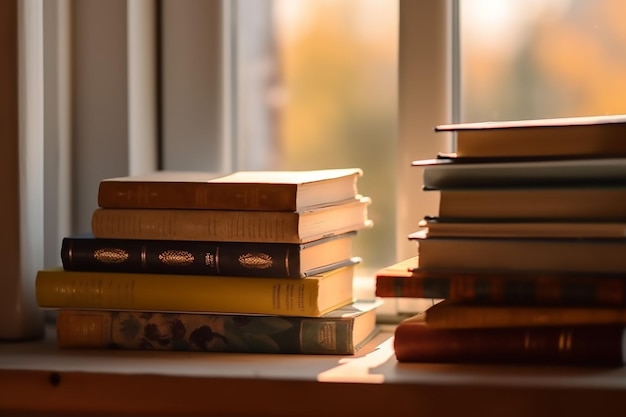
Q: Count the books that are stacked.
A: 13